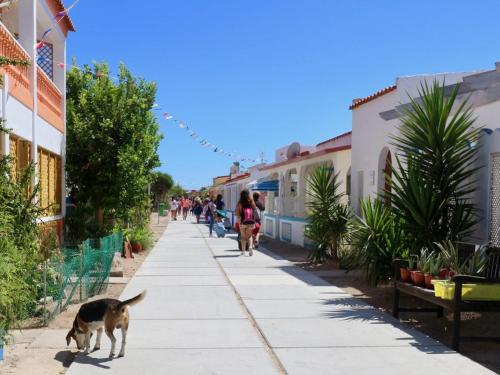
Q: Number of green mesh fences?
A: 1